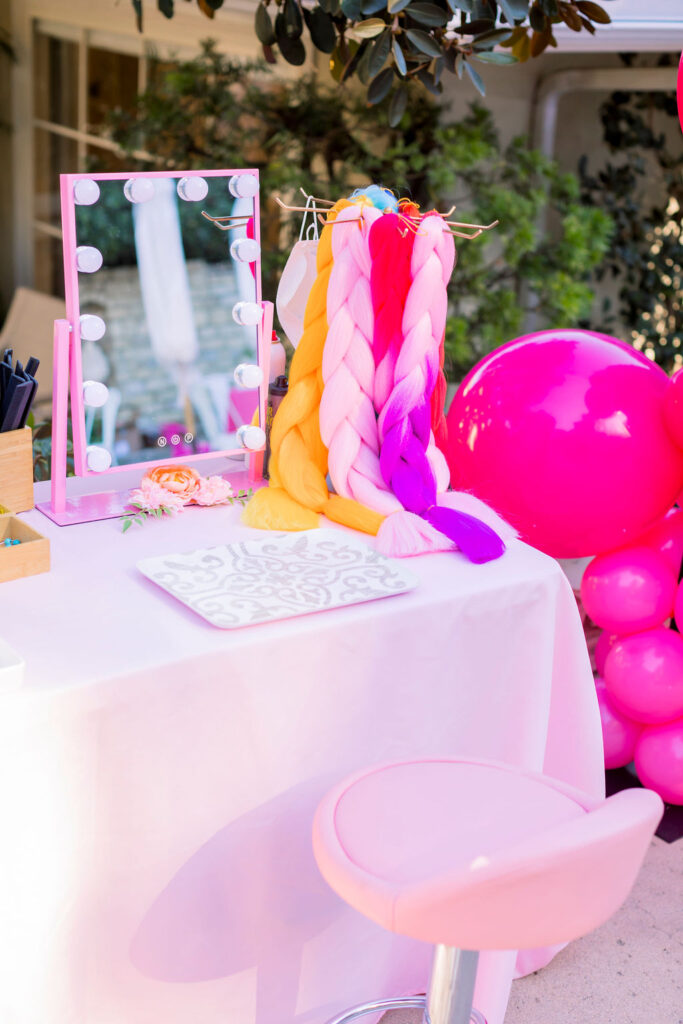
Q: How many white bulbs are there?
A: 12